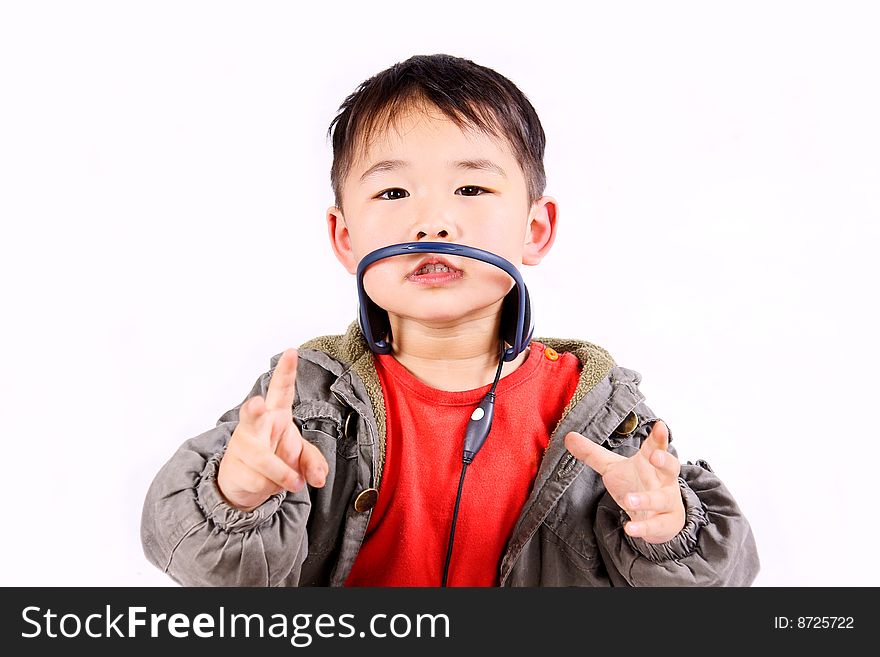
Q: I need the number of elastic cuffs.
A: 2